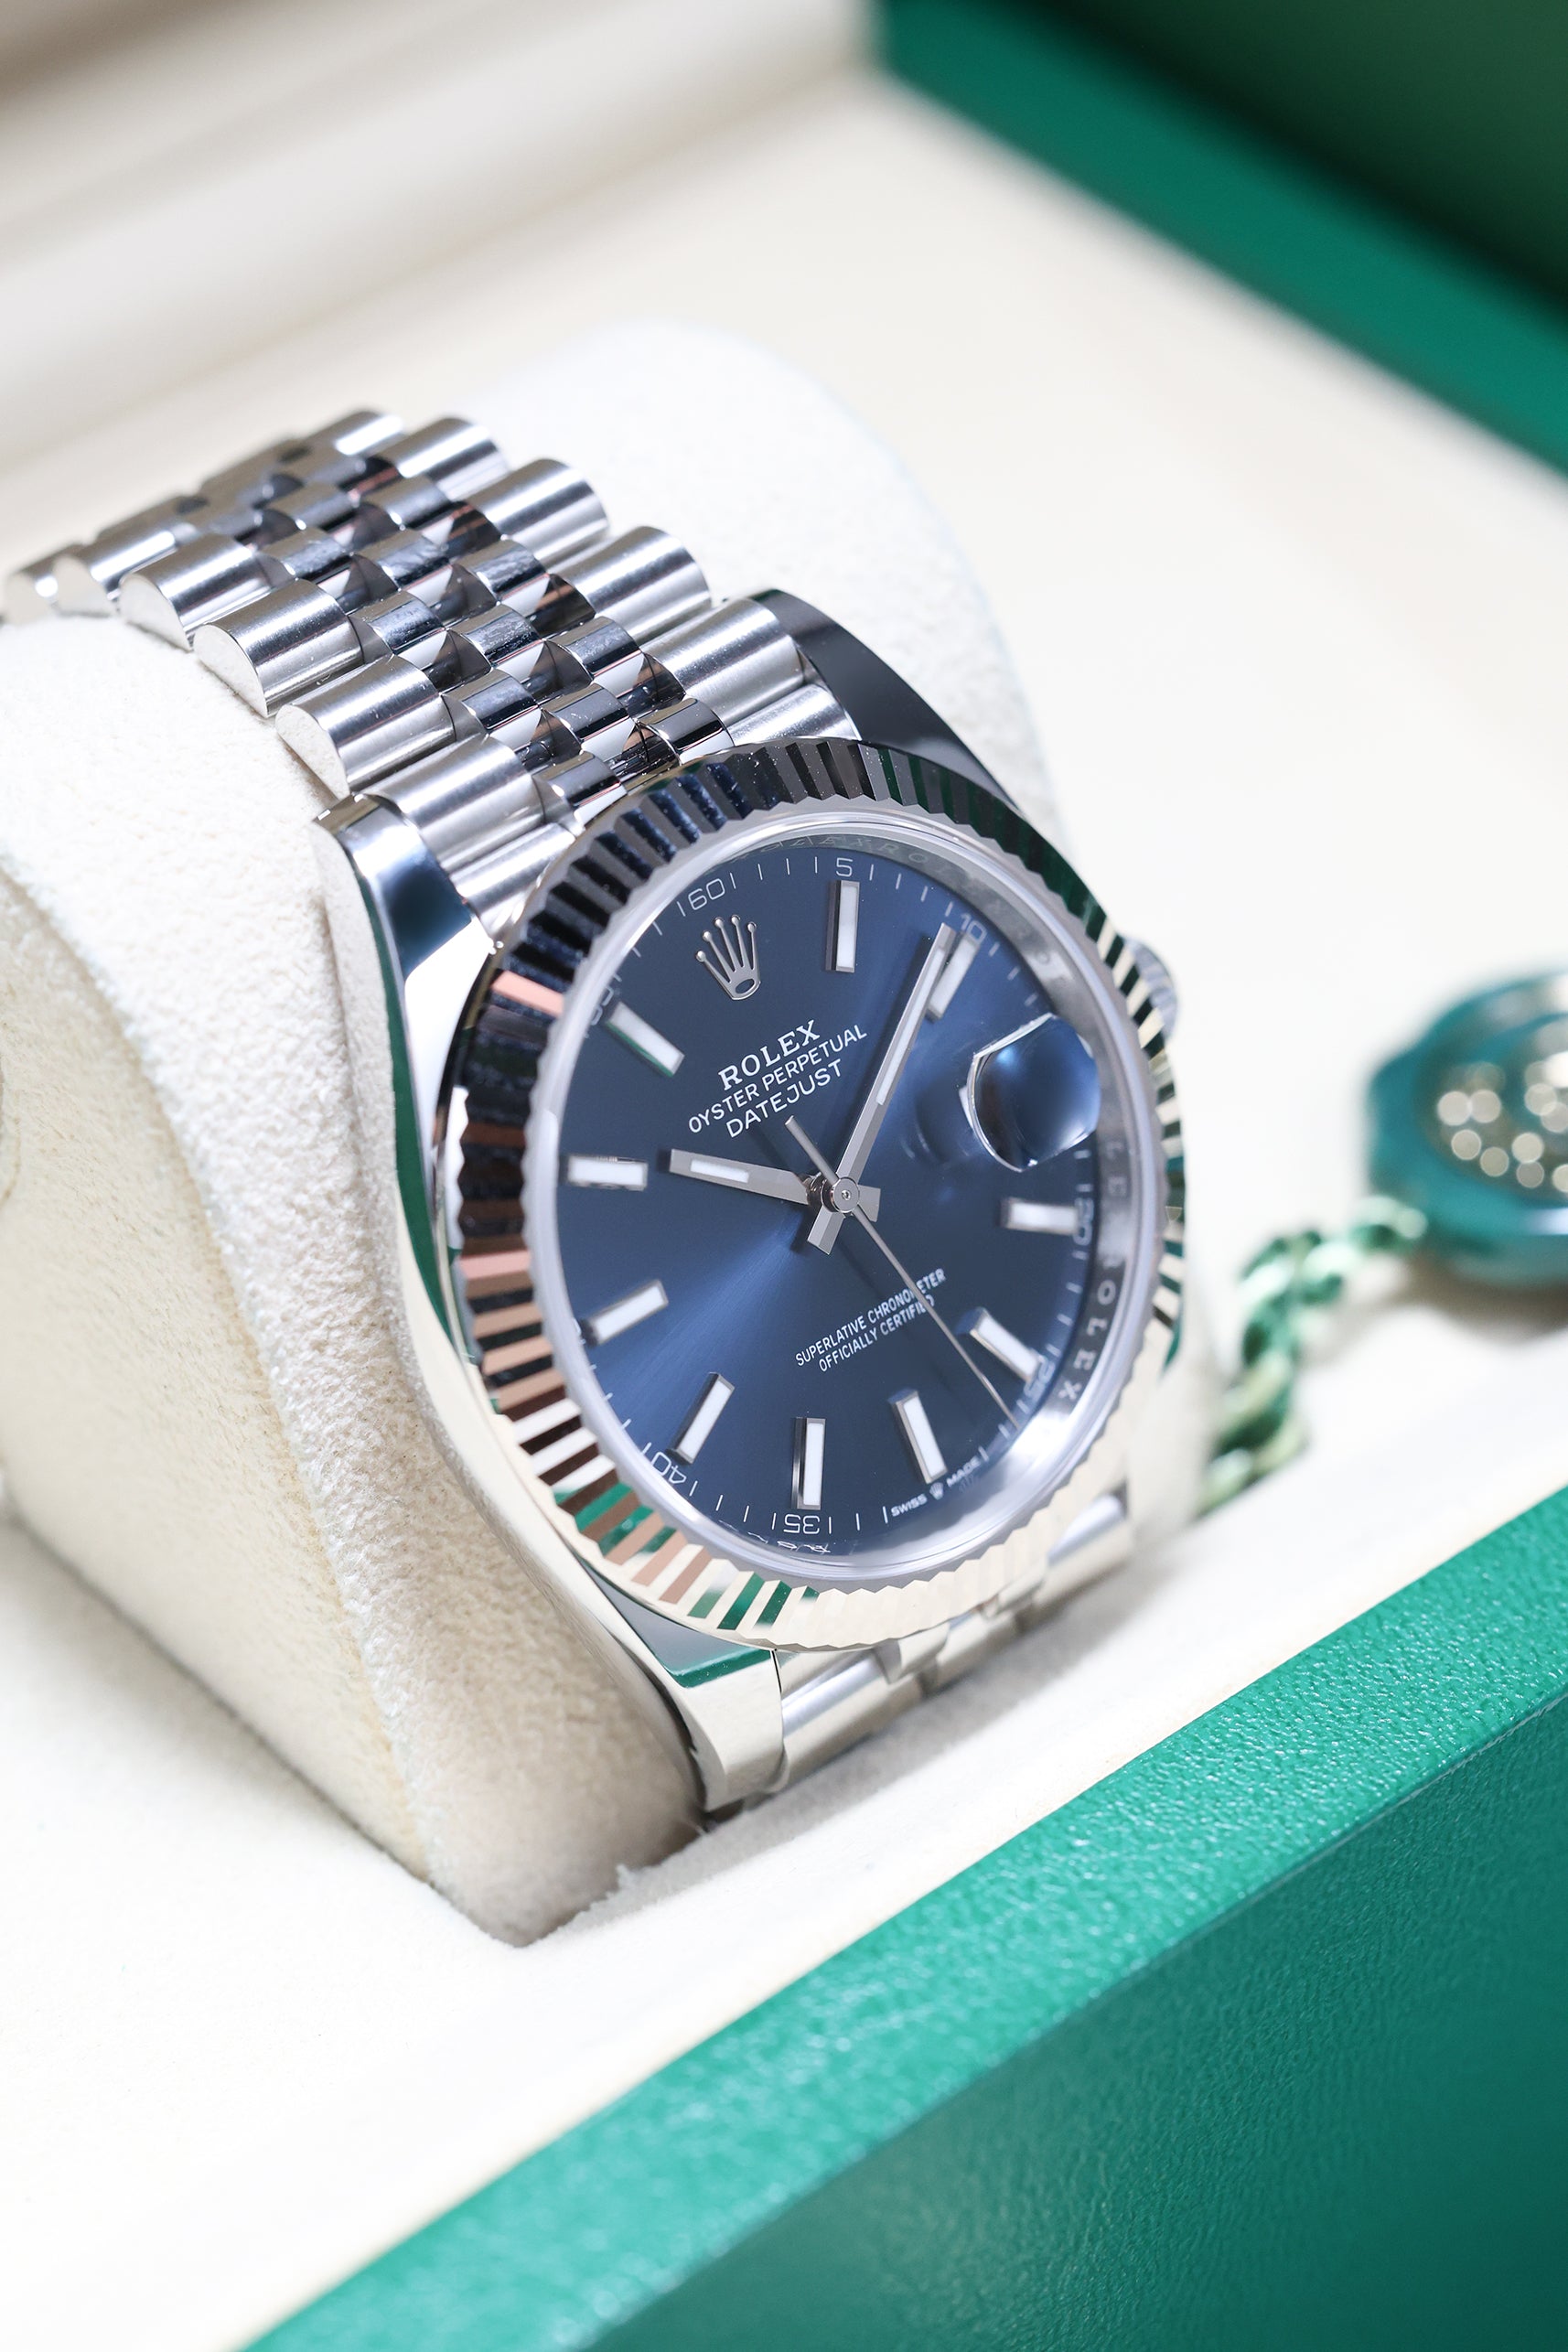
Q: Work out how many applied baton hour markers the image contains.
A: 10